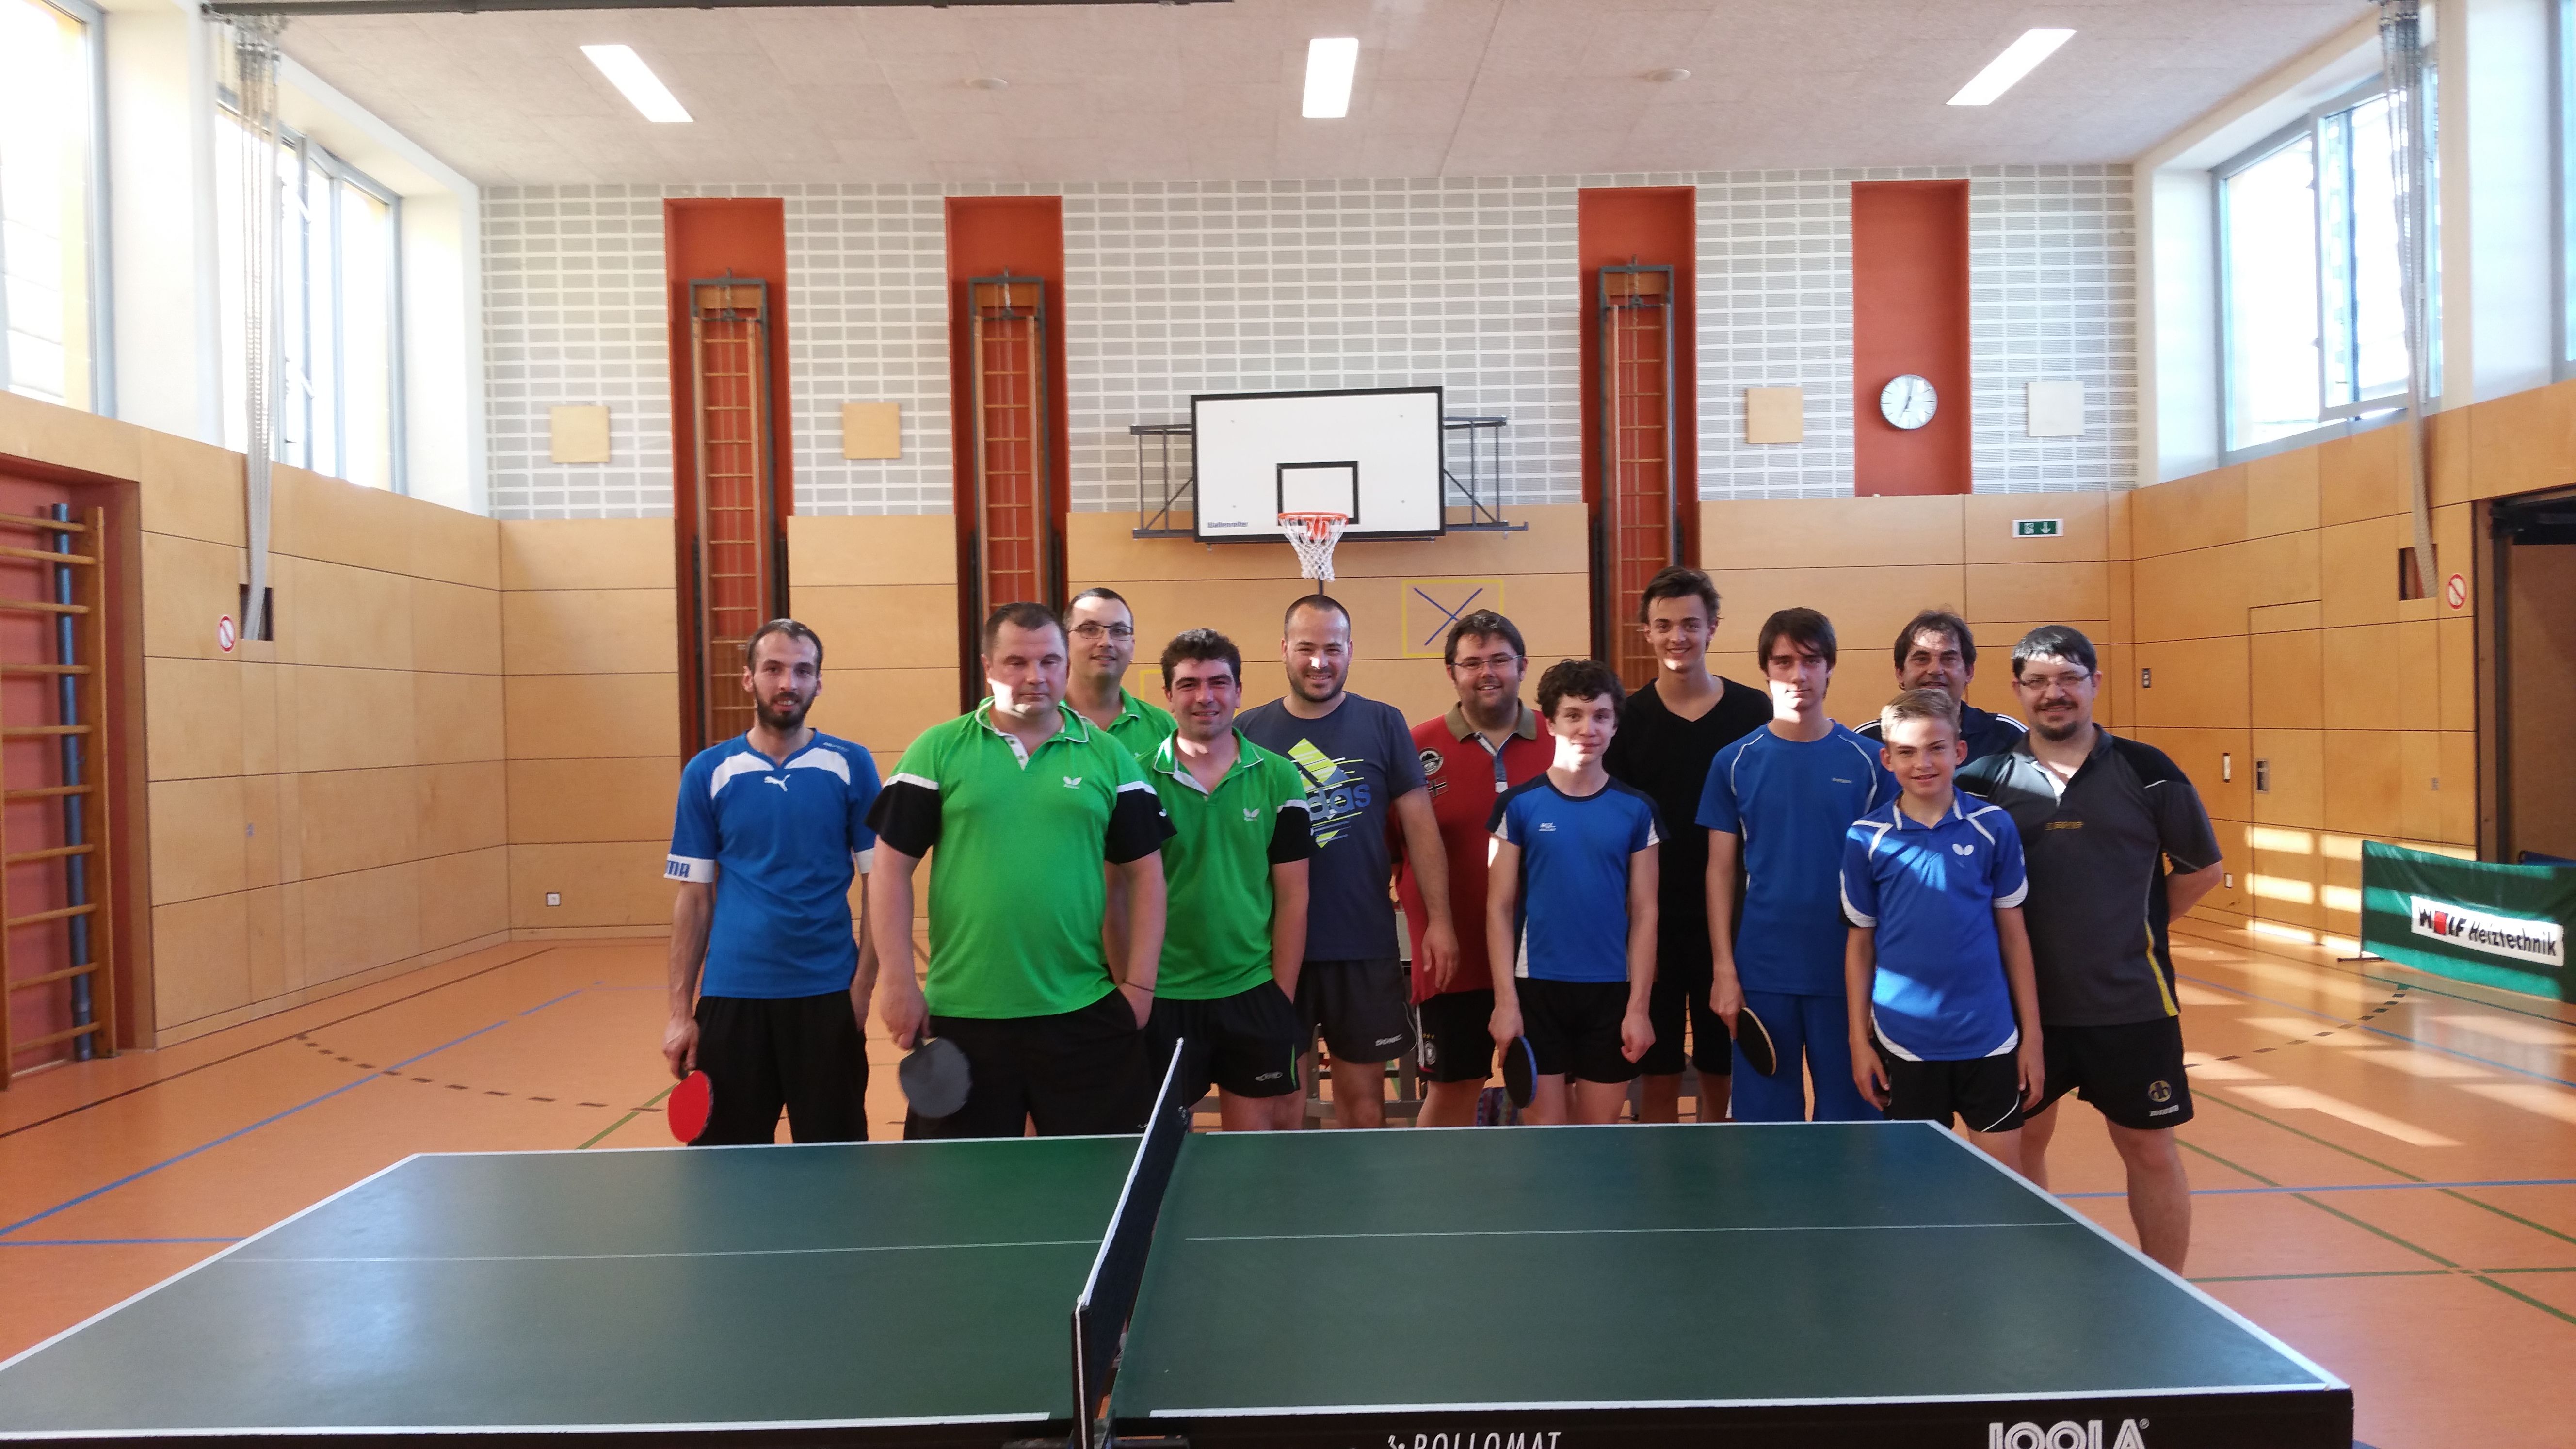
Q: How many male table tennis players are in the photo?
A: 12